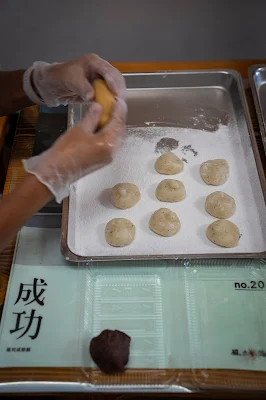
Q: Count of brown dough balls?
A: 1